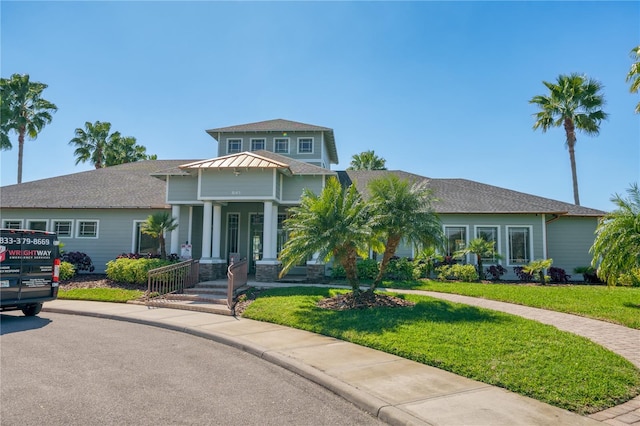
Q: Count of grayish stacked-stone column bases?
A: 3